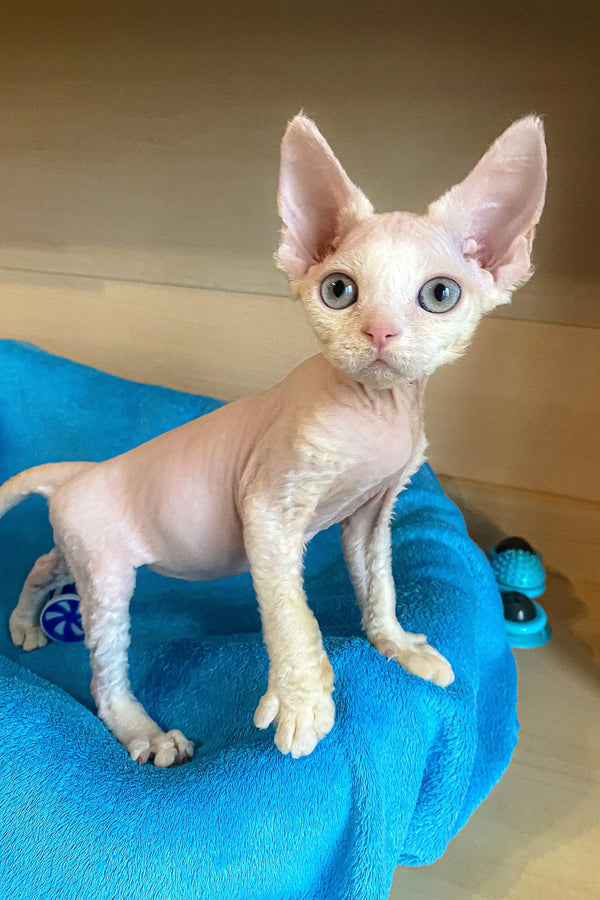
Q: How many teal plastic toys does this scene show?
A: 2